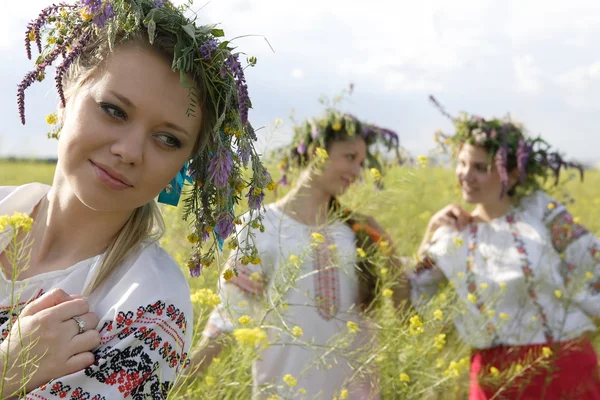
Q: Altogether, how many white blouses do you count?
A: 3